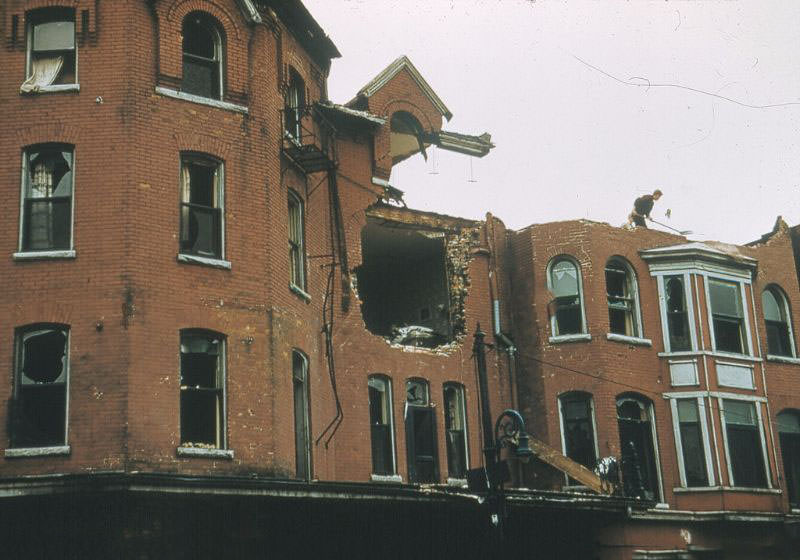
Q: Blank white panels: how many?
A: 2